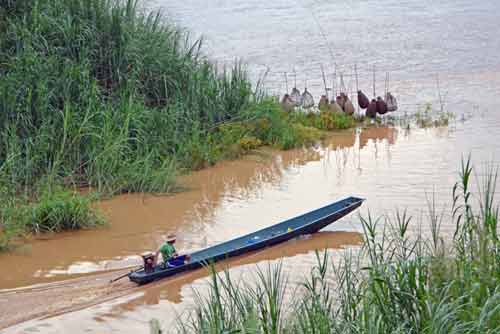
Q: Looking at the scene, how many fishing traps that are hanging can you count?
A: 11